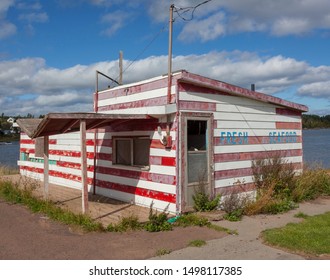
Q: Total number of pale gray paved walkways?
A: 1